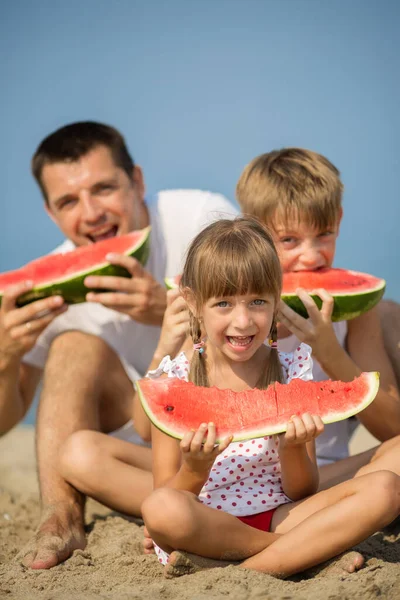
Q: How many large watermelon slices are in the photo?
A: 3